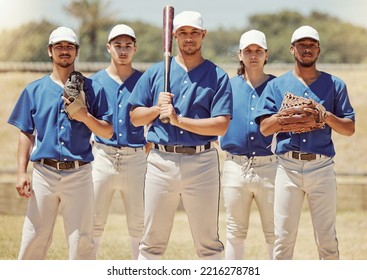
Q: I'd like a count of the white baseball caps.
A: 5